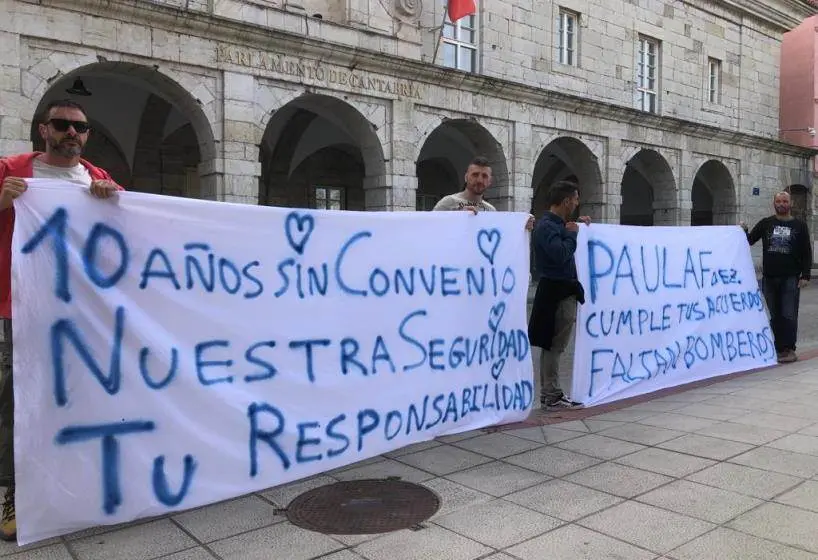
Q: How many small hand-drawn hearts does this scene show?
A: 4